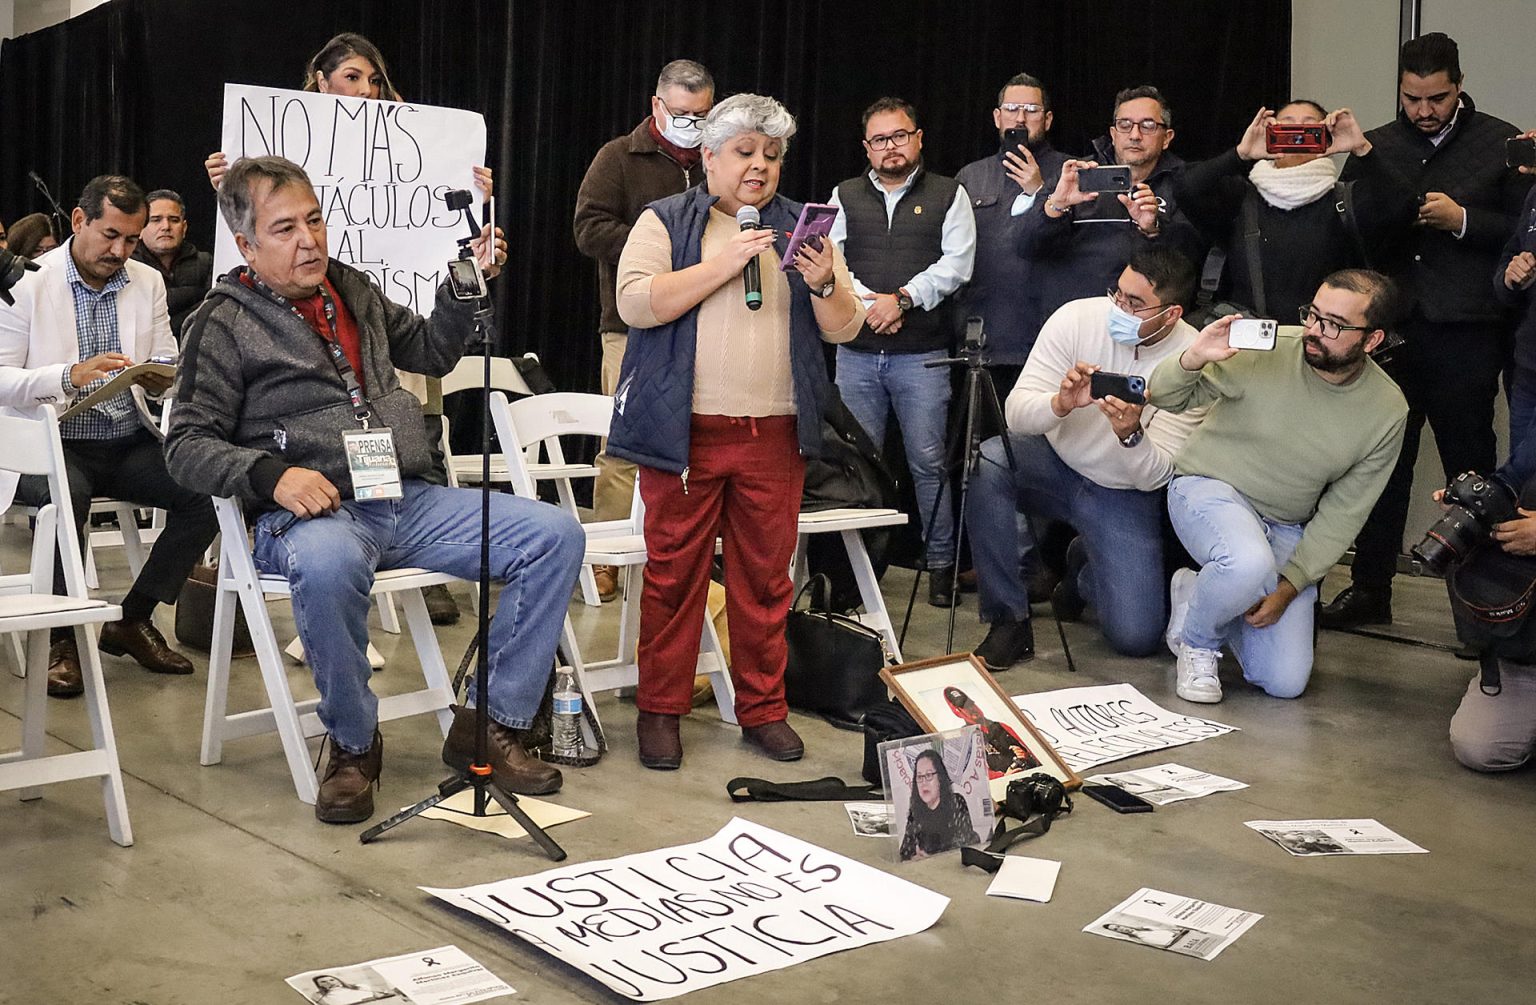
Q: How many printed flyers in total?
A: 5